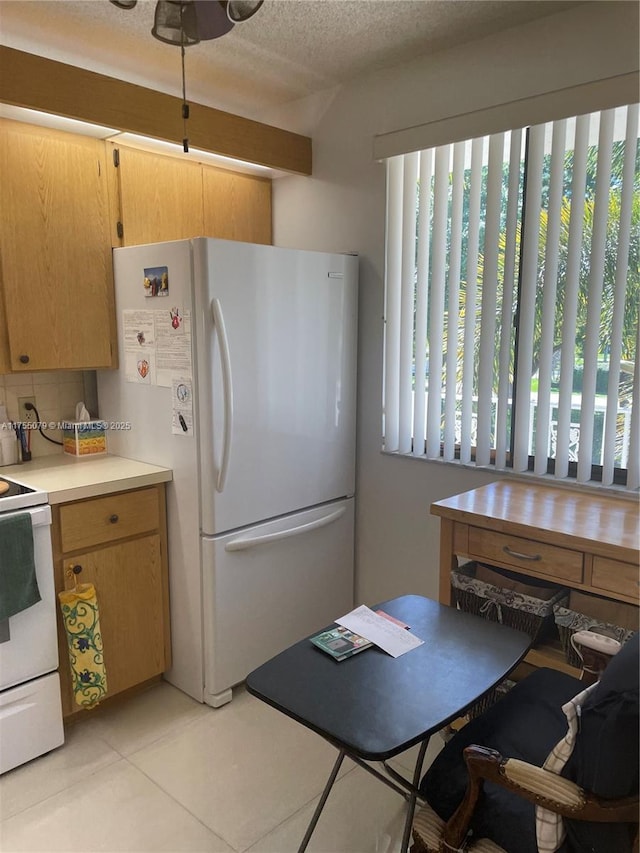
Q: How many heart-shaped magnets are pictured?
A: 1